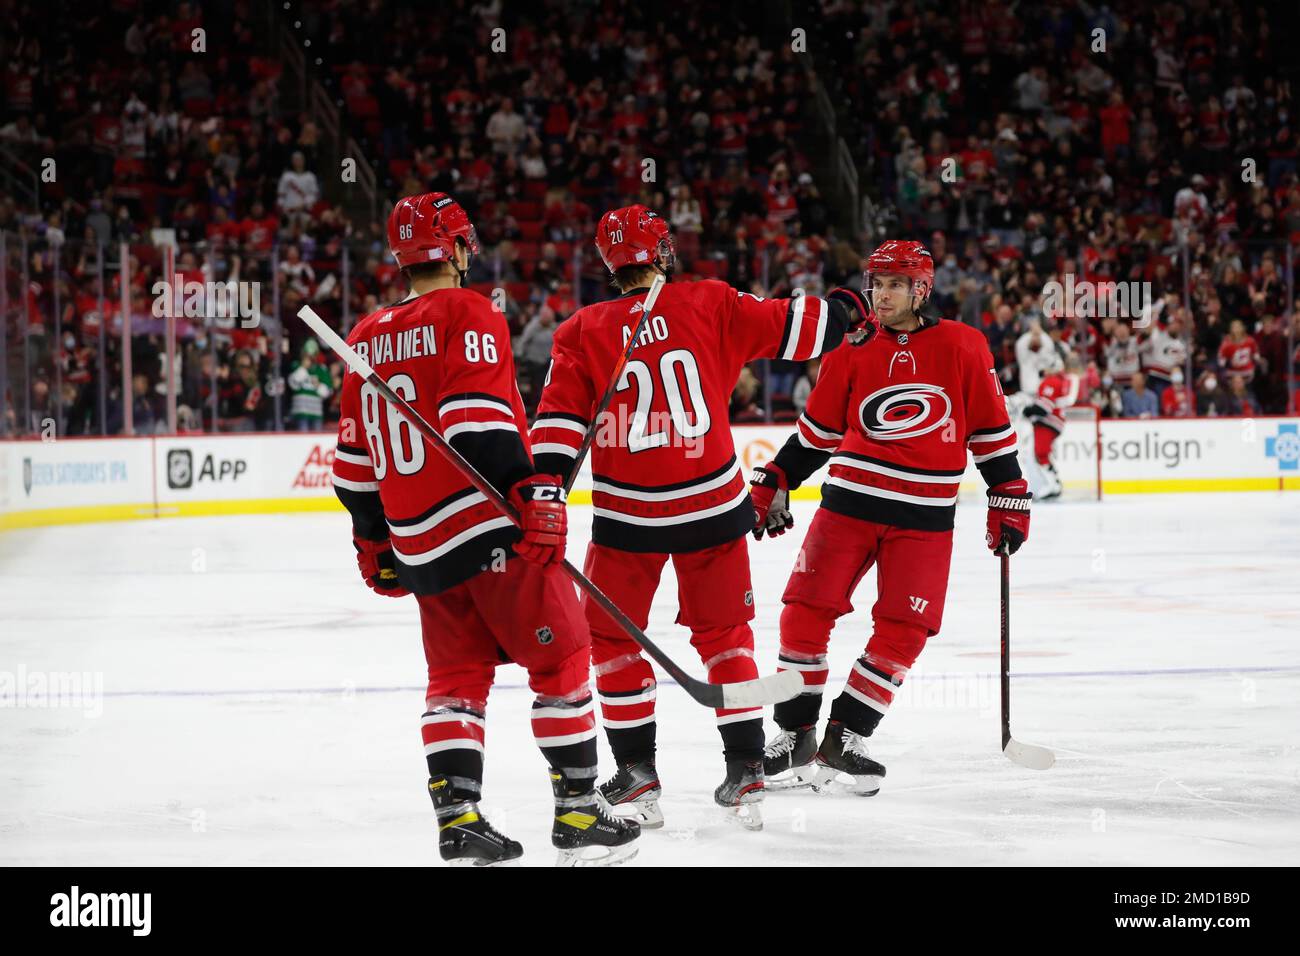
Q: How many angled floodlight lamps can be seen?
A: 0